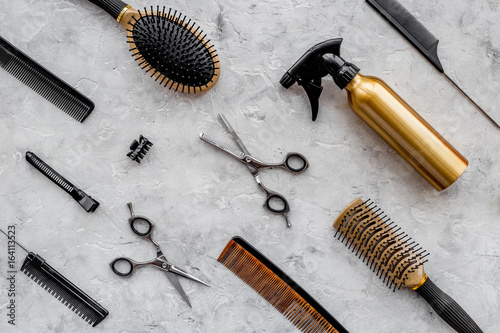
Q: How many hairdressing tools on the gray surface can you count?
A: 11